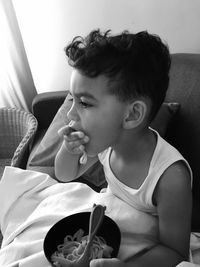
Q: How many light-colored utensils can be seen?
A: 1